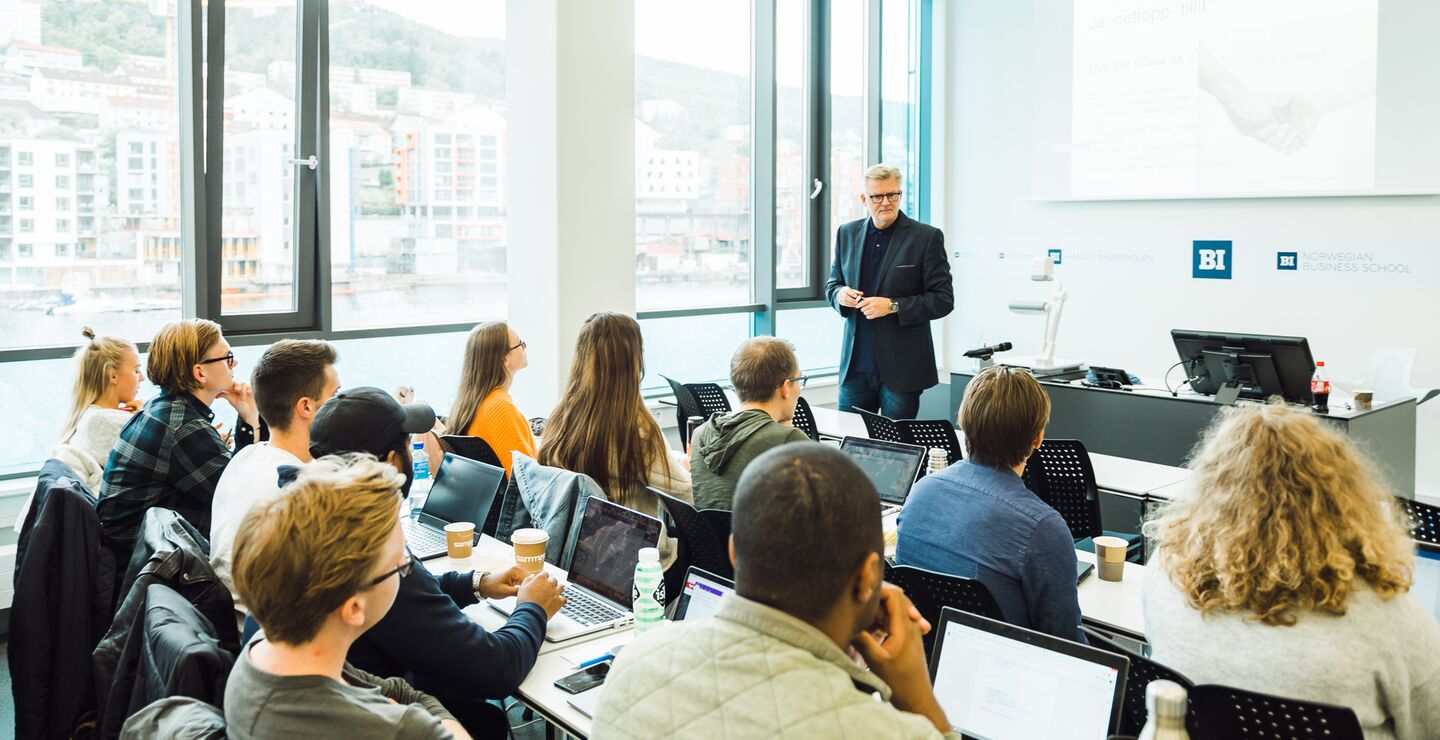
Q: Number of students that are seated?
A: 11